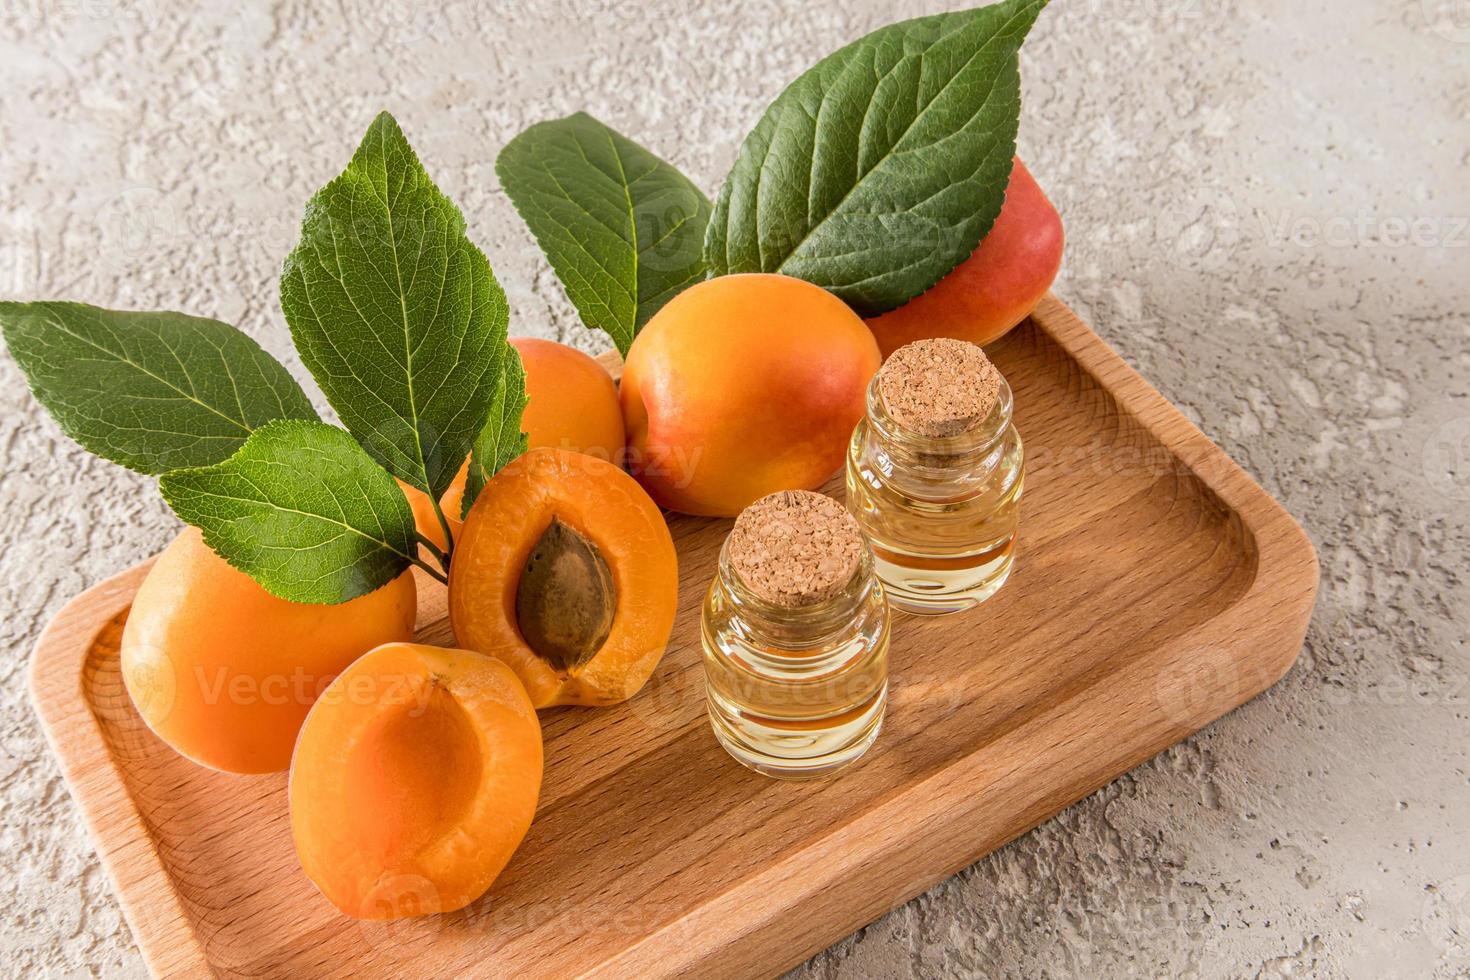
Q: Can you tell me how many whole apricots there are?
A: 4